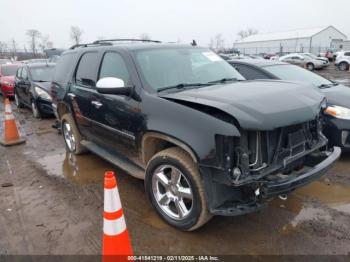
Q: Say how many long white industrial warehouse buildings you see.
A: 1